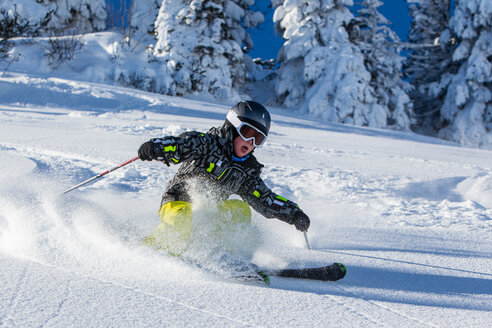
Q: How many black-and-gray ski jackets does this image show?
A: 1